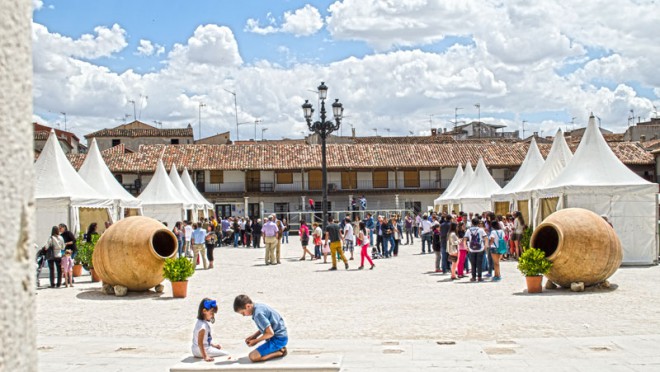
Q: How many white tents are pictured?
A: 11